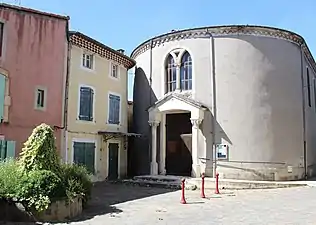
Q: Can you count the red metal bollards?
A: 3